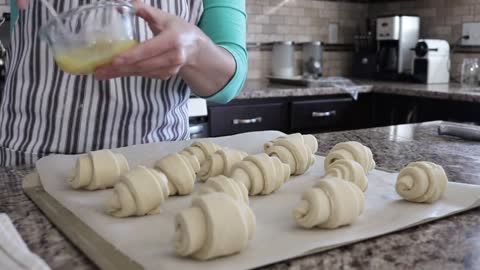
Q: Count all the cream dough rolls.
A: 13